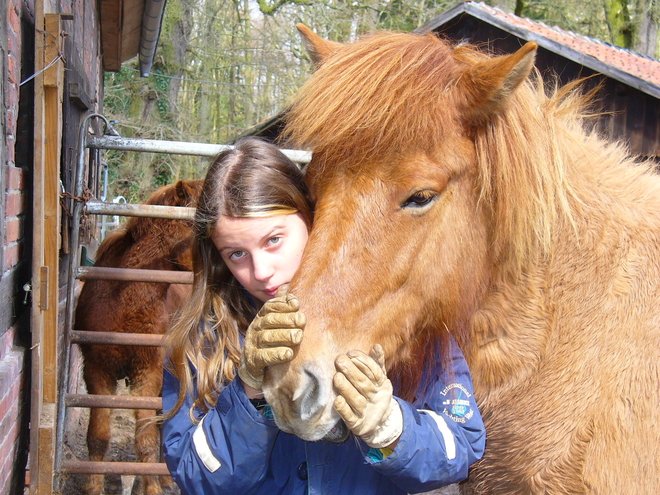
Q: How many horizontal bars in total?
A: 6